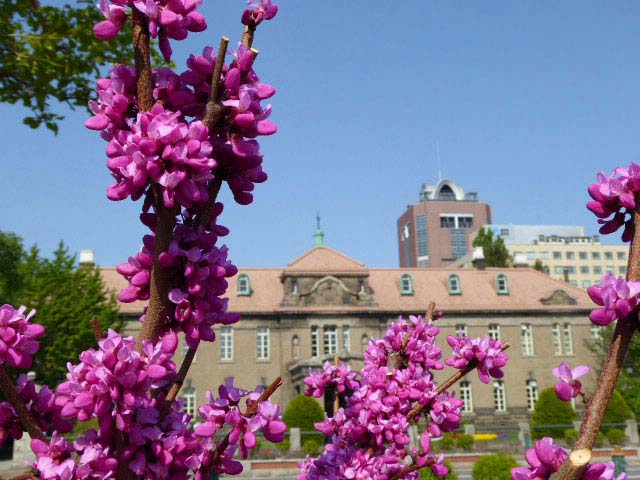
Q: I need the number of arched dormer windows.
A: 4